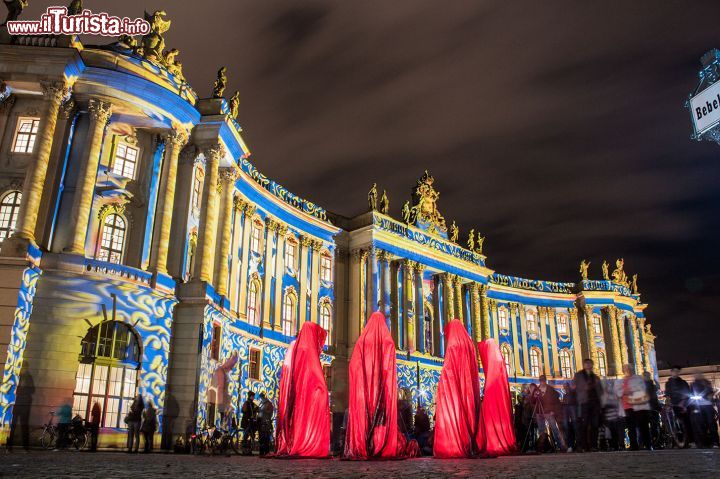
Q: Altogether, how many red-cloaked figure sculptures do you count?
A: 4